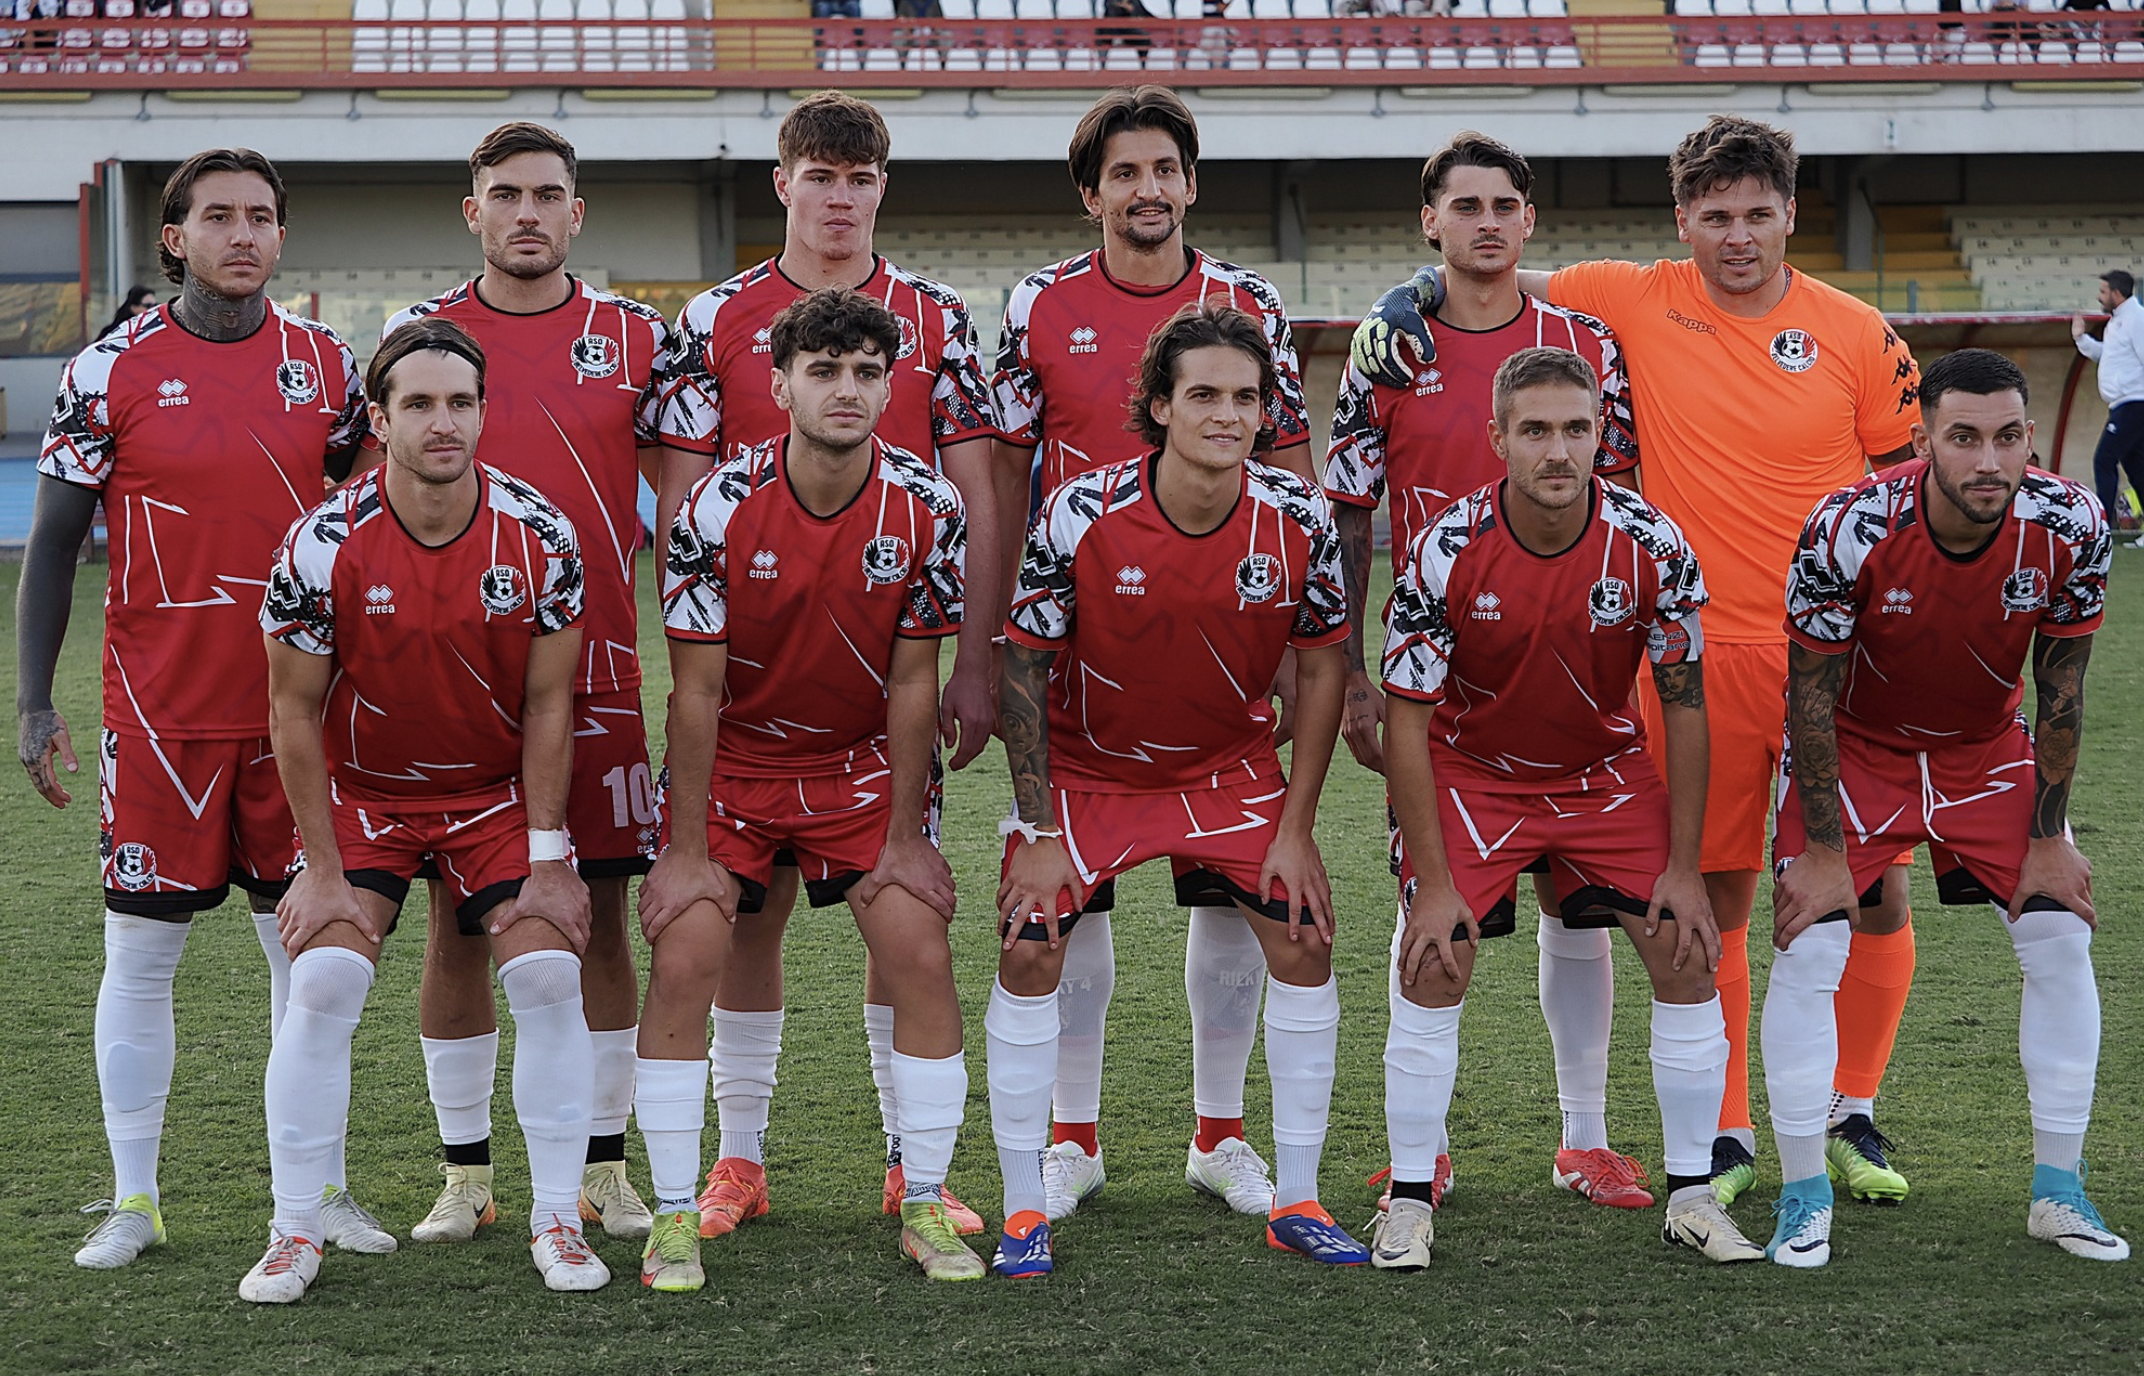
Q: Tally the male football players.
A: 11